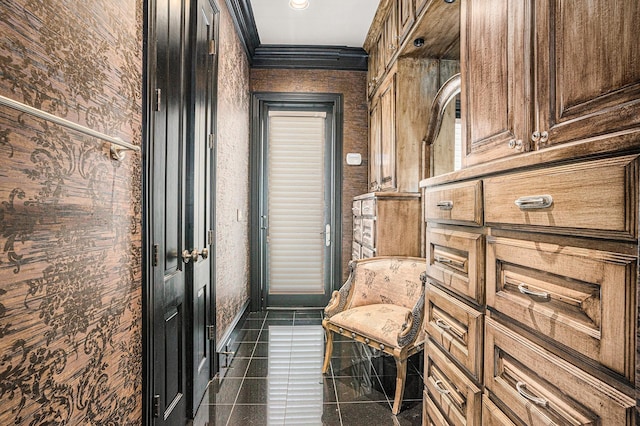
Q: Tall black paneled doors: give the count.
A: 2